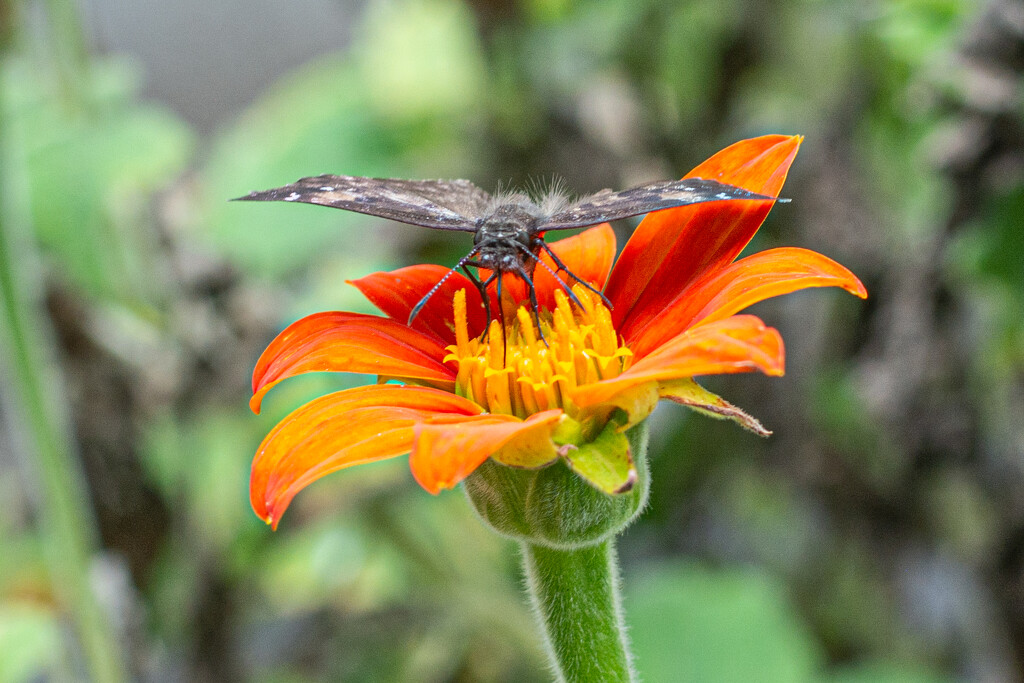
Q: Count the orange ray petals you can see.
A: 8